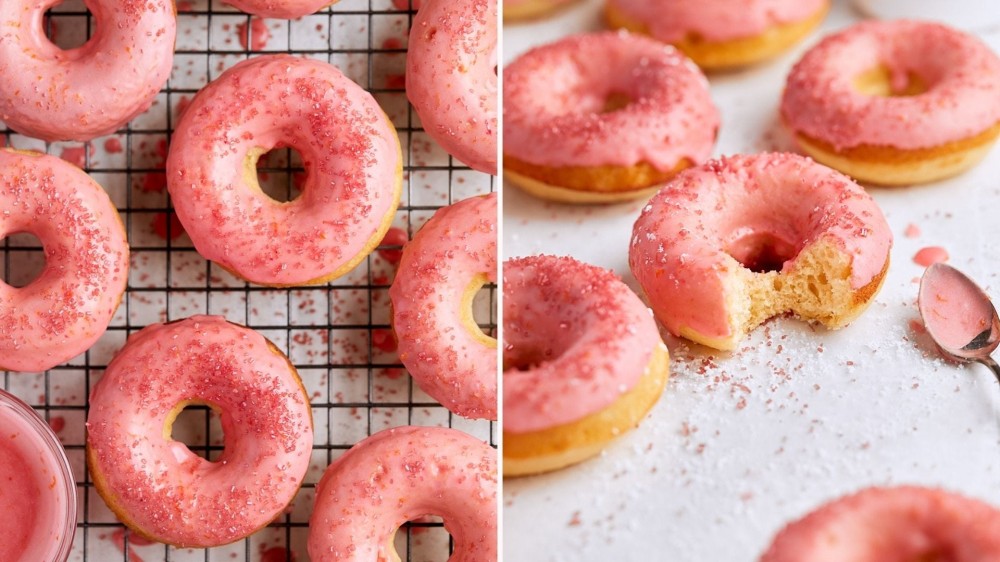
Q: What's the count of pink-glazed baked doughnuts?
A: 15